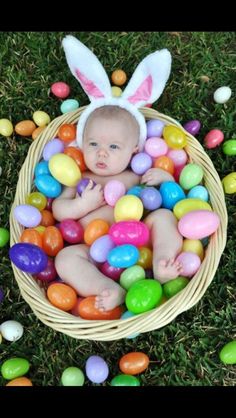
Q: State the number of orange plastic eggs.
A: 14